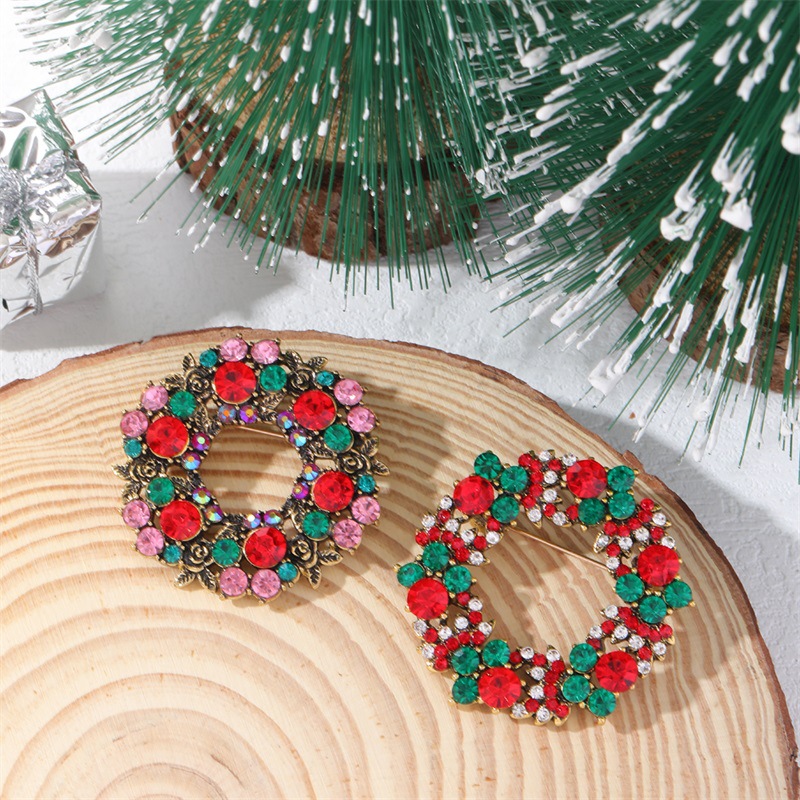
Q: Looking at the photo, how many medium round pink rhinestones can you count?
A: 12